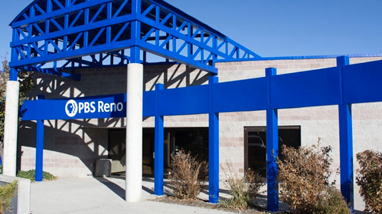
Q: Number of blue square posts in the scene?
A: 5